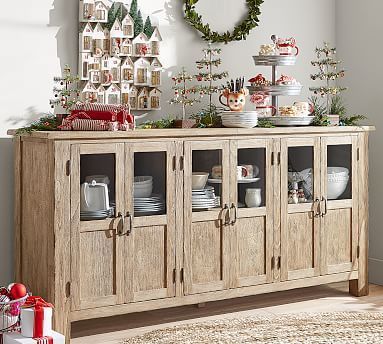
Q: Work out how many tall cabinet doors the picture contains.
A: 6